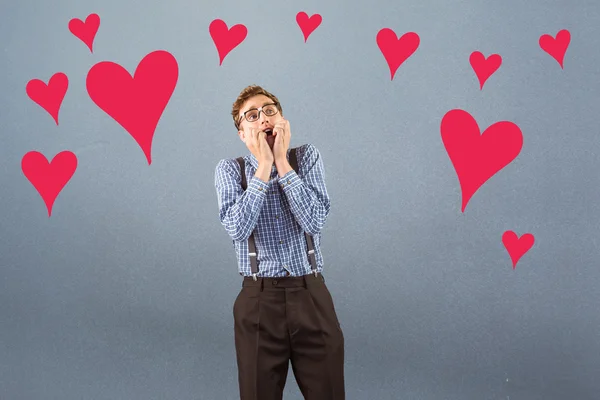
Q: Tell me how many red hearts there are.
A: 11